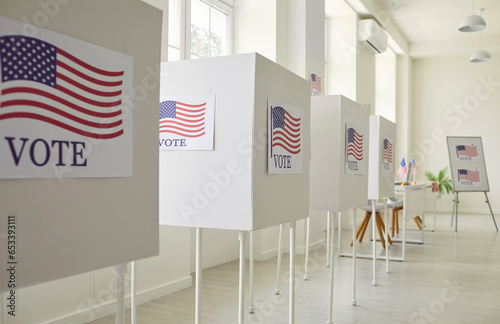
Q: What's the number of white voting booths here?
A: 4